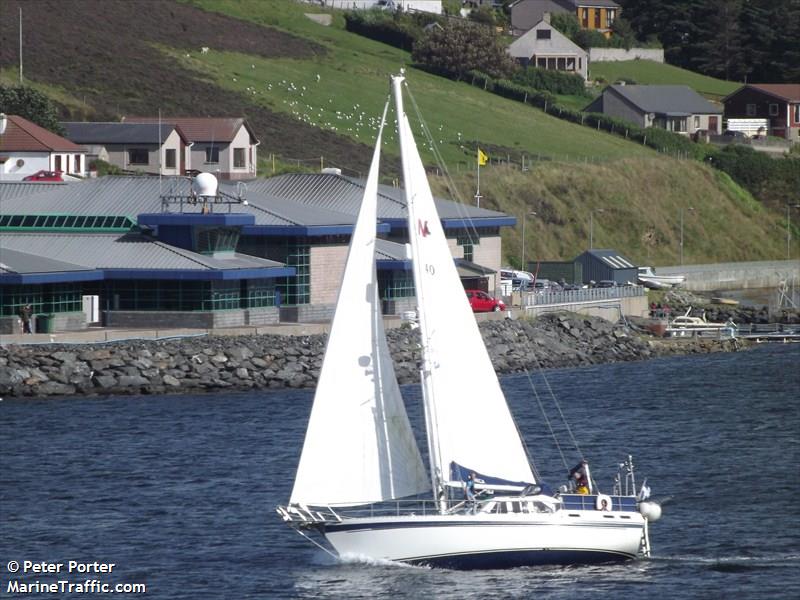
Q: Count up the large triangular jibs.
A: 1